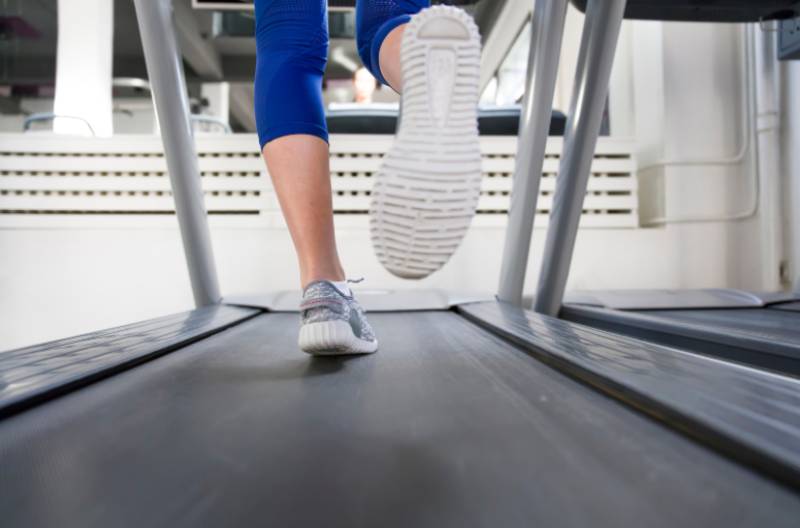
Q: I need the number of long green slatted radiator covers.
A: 0